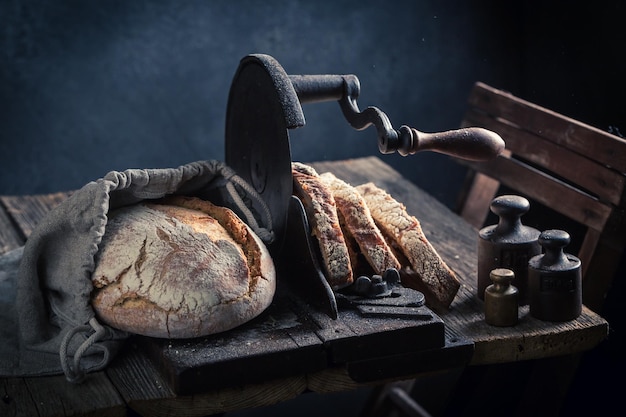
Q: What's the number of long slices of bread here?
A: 3